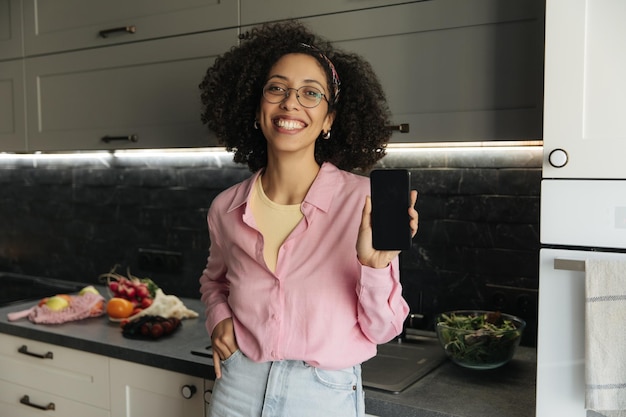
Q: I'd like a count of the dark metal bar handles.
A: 5